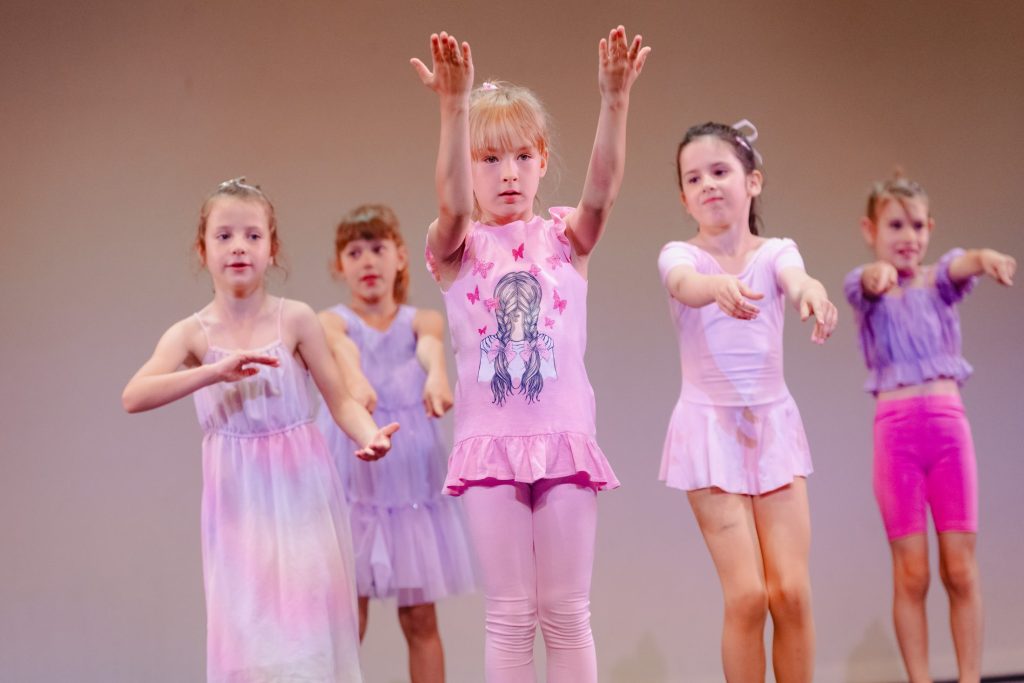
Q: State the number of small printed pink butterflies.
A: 9